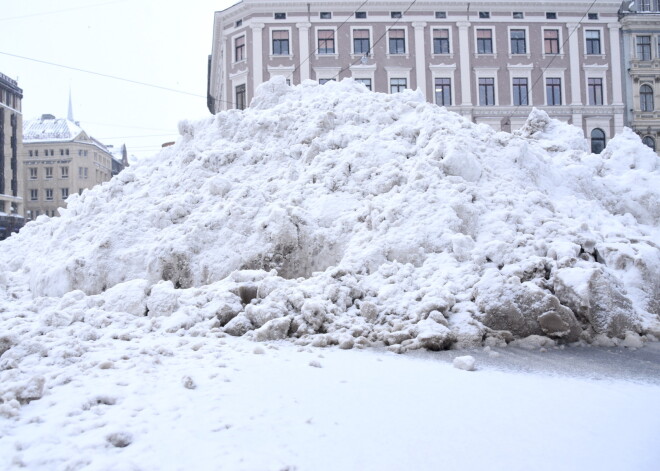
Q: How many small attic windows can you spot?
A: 10